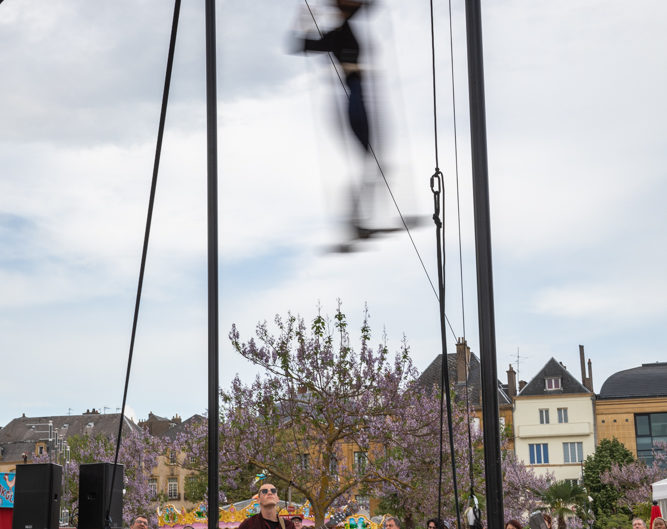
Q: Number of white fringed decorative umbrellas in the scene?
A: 0